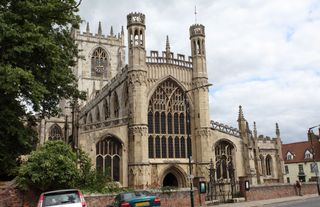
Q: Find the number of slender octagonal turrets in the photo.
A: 2